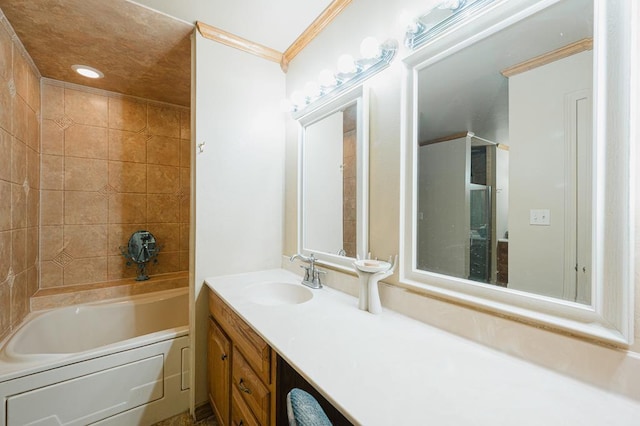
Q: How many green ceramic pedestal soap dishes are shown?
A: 0